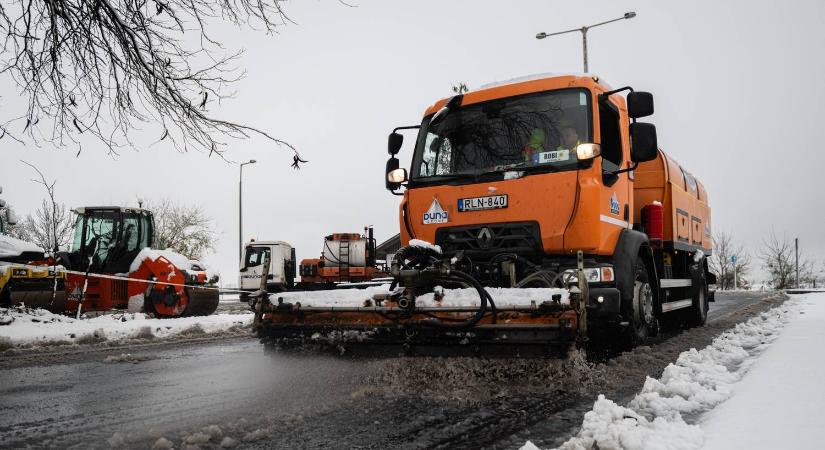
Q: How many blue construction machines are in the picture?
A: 0